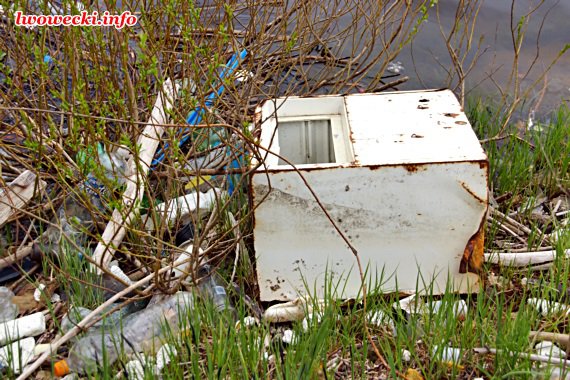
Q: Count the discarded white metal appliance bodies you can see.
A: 1